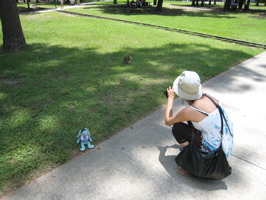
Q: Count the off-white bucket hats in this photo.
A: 1